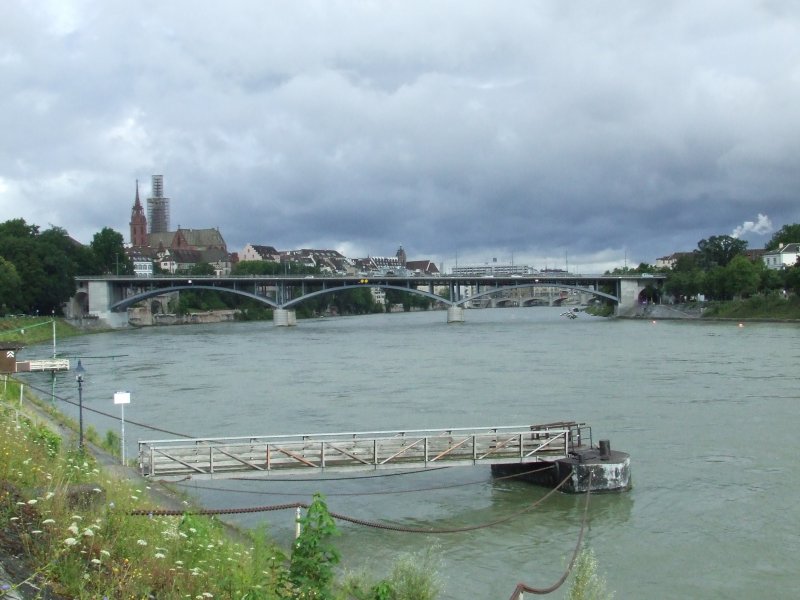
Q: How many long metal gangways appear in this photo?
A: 1